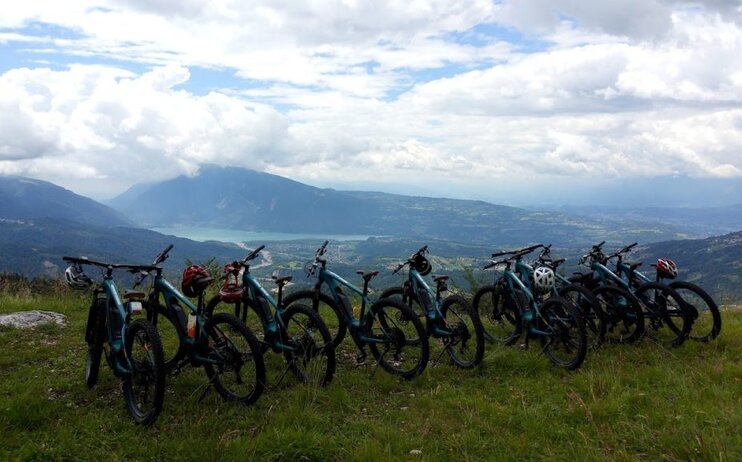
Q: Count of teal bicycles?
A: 10